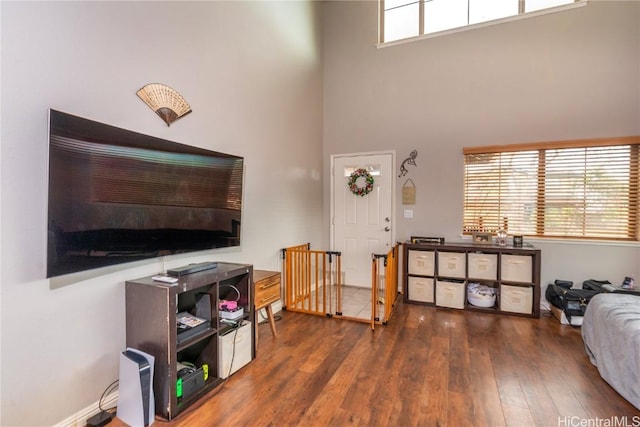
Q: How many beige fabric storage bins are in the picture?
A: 8